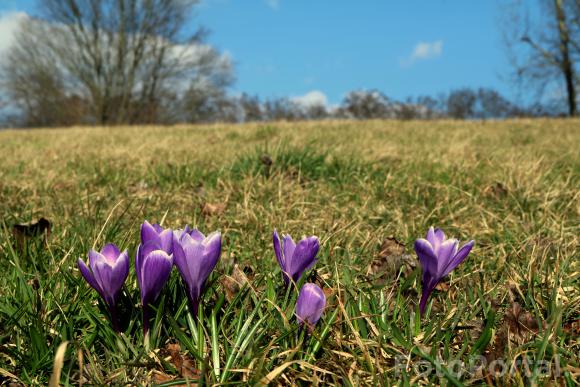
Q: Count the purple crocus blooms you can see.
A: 7